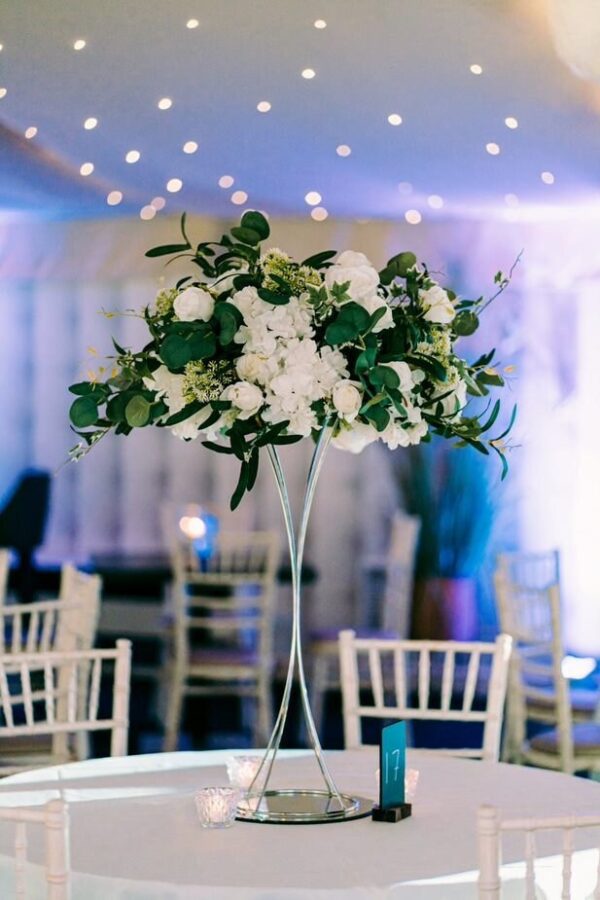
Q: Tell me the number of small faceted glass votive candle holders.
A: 3